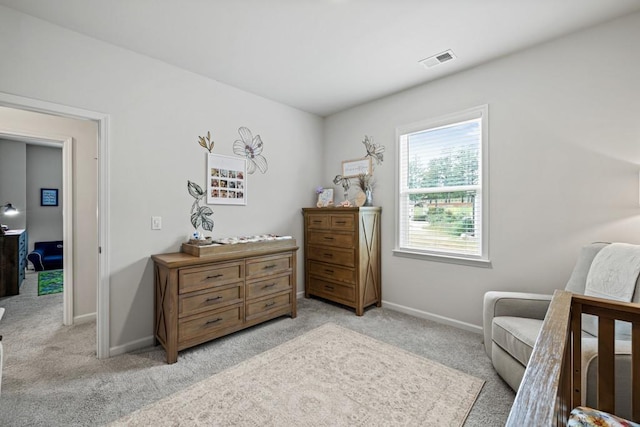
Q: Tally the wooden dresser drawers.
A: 12